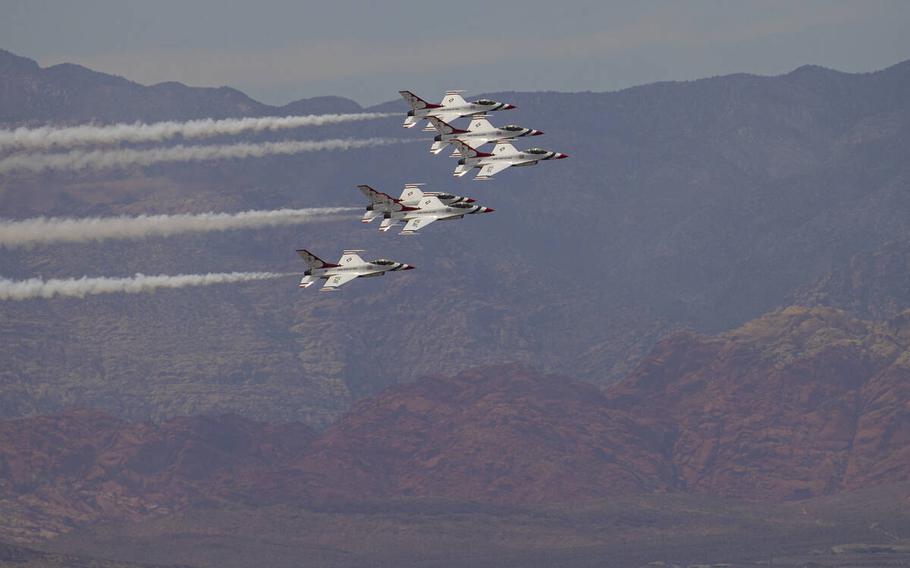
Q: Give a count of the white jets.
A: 6